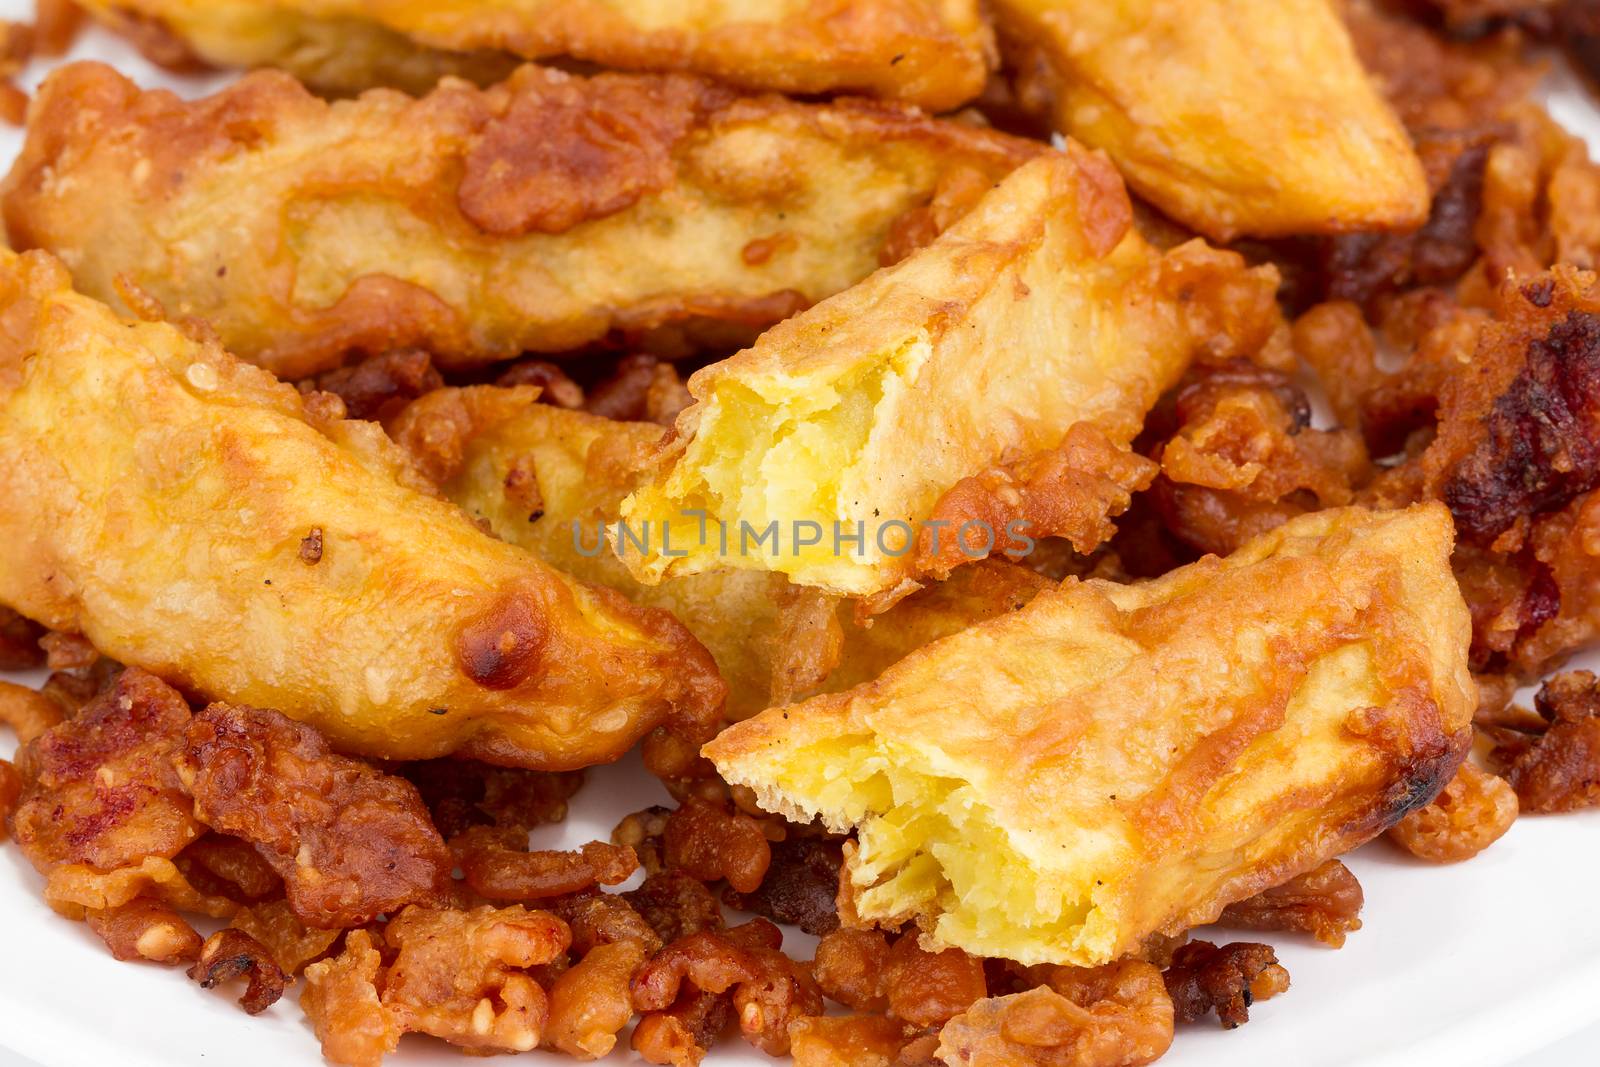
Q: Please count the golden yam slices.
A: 7